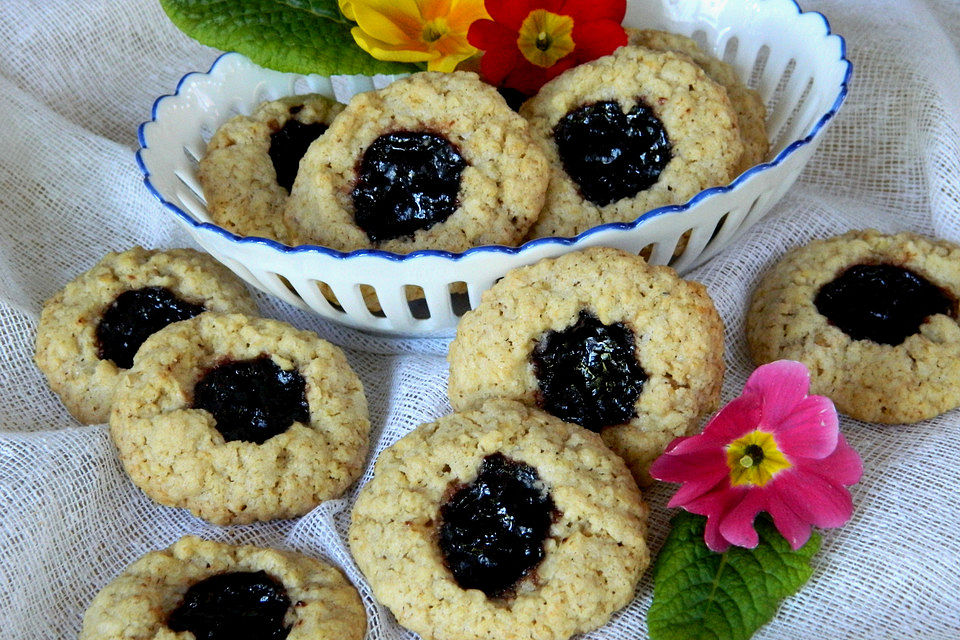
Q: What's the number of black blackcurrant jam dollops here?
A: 9